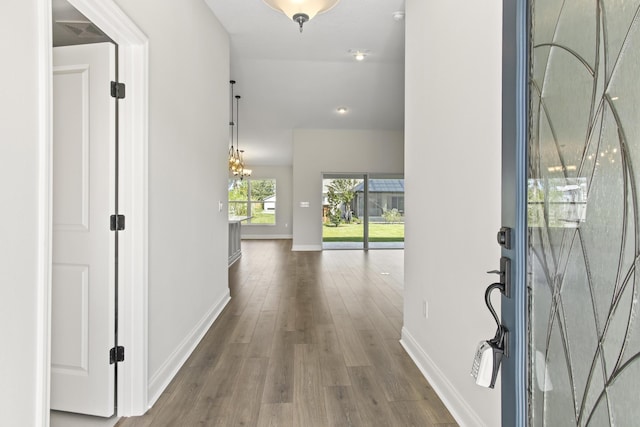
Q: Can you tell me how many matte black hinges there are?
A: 3